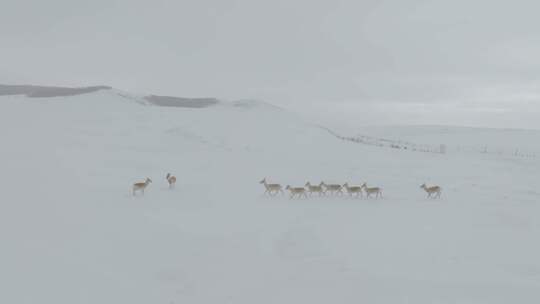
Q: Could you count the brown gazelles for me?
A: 9